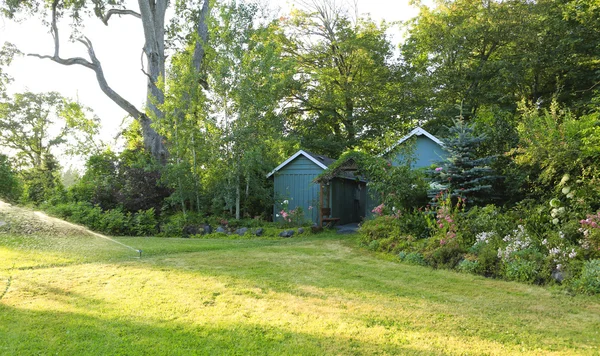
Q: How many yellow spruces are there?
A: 0